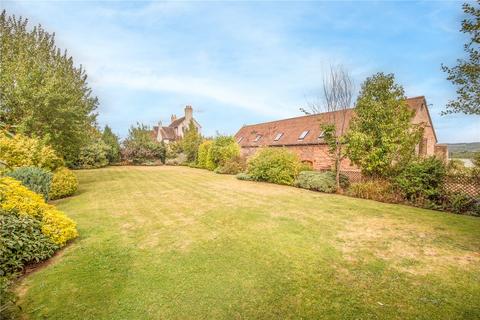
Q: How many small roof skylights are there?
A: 5